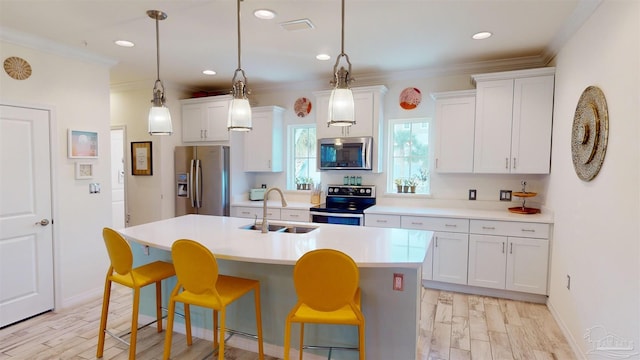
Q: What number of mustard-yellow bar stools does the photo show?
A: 3